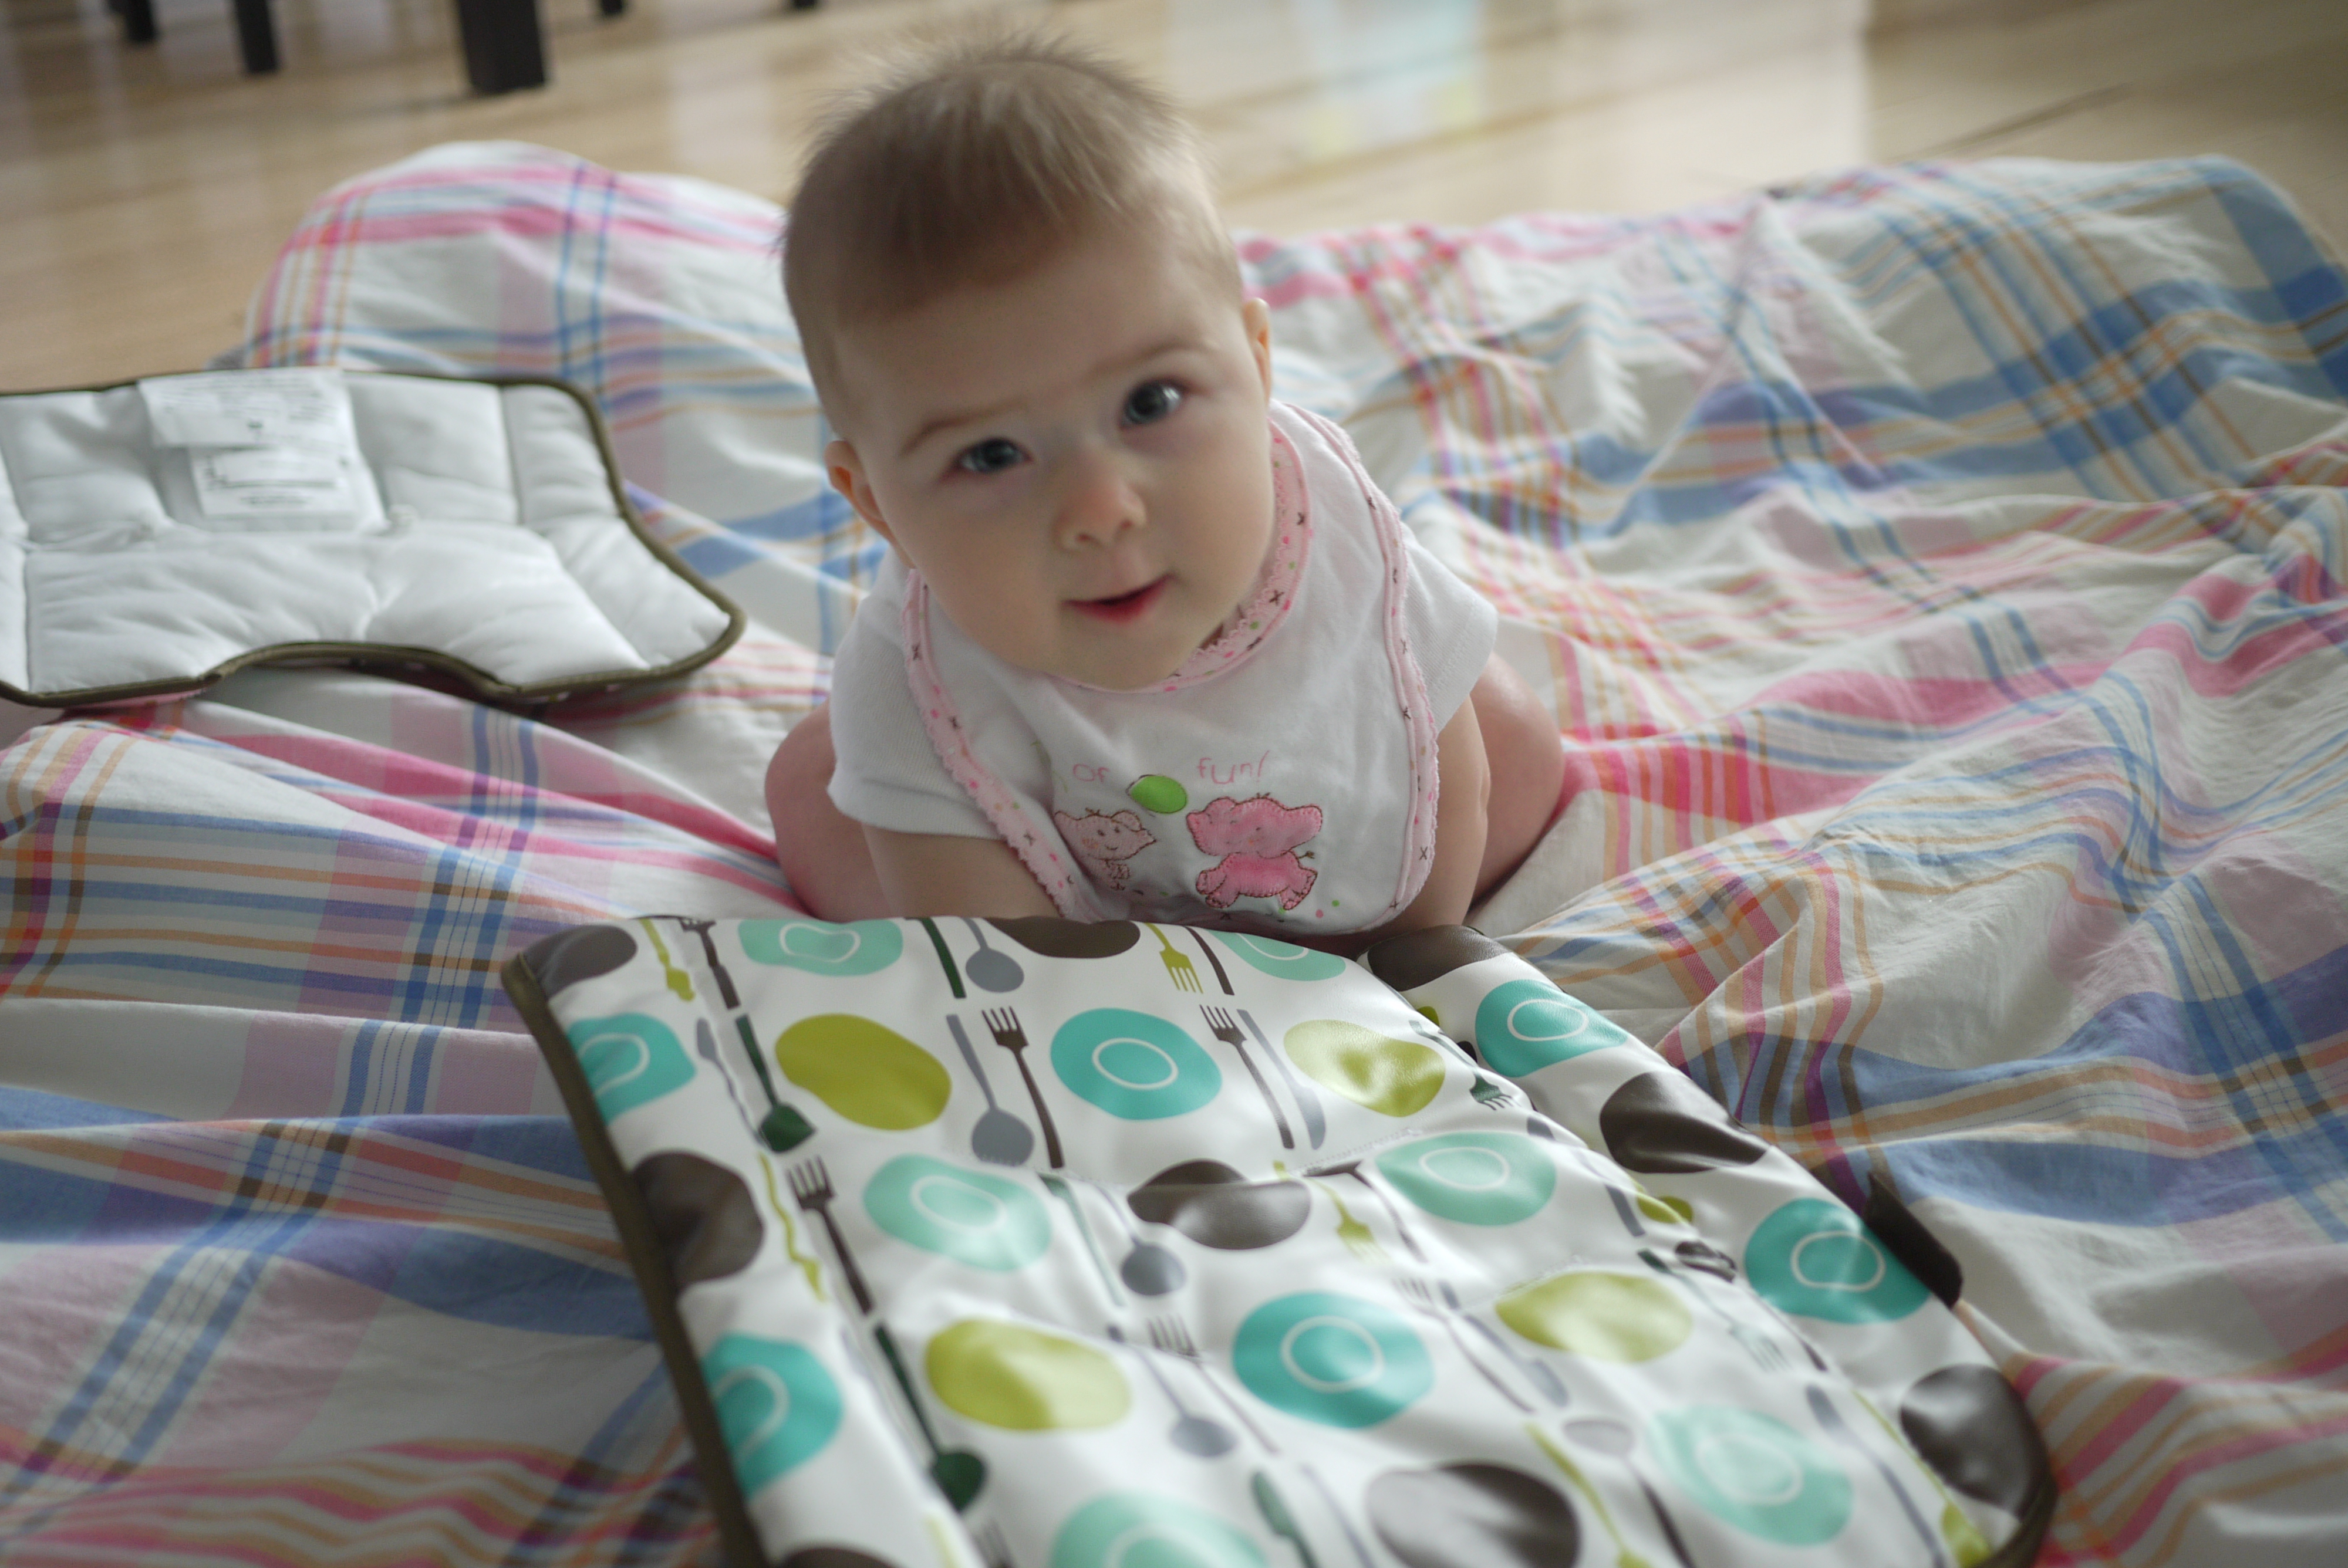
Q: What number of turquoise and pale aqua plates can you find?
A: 12